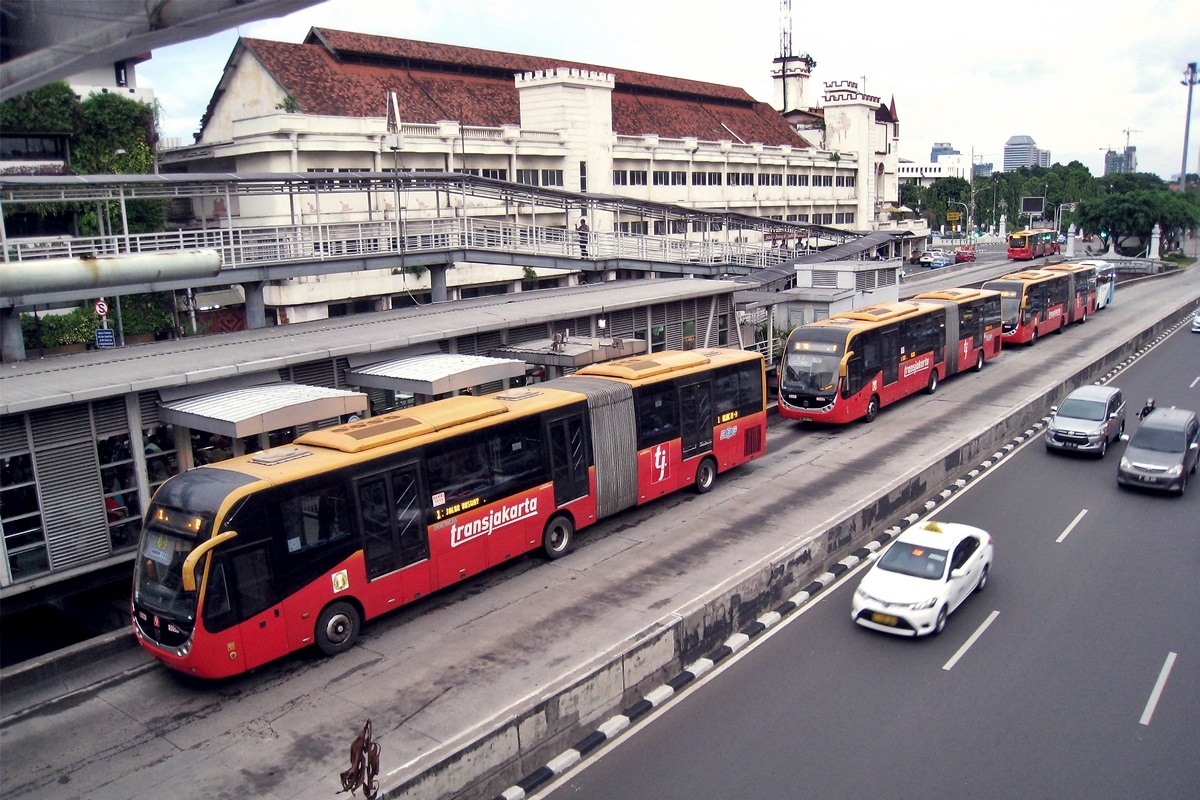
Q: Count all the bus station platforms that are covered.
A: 3